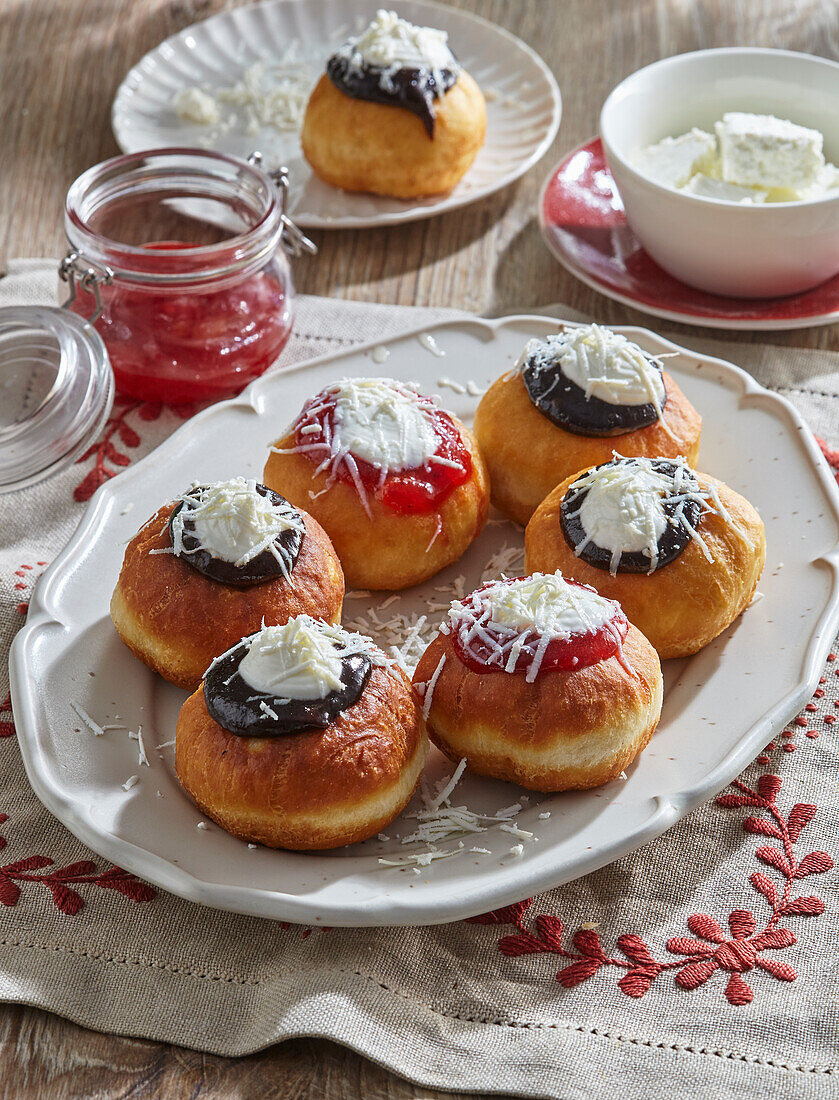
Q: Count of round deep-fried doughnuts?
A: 7